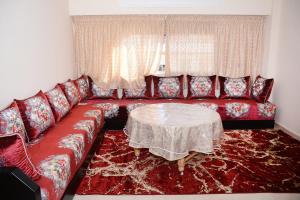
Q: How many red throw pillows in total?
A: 12